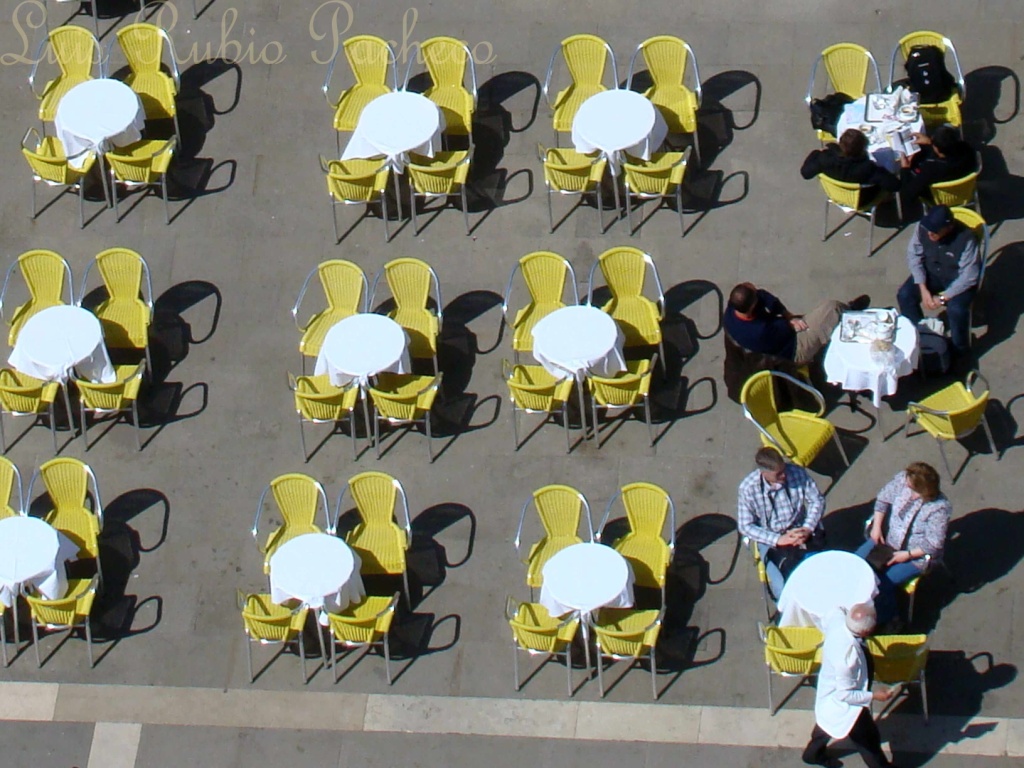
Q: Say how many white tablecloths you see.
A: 12